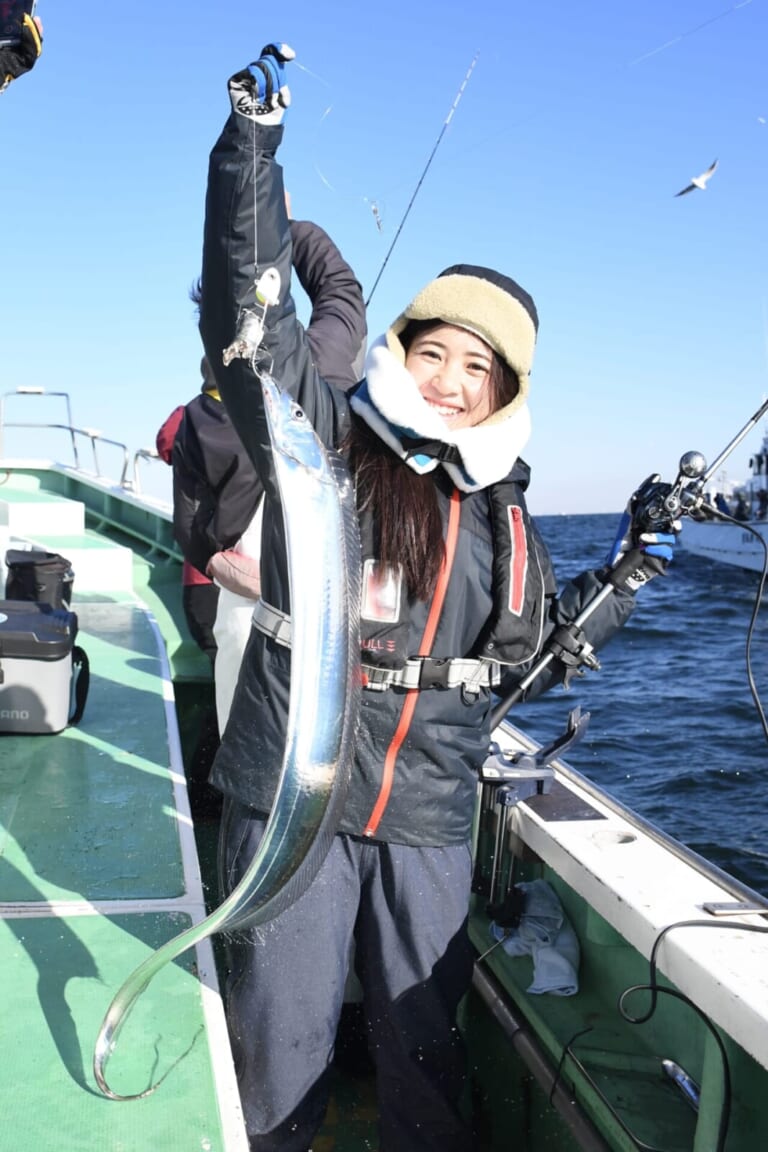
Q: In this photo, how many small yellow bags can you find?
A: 0